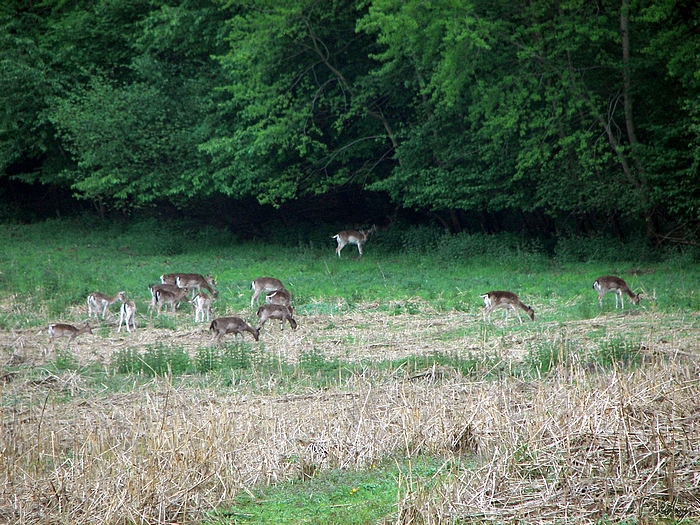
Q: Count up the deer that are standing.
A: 15